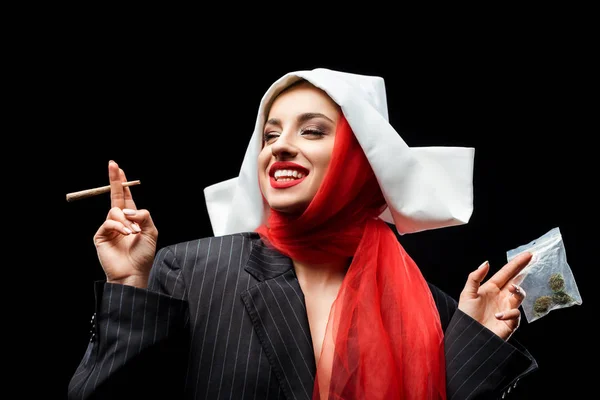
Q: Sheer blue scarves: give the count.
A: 0